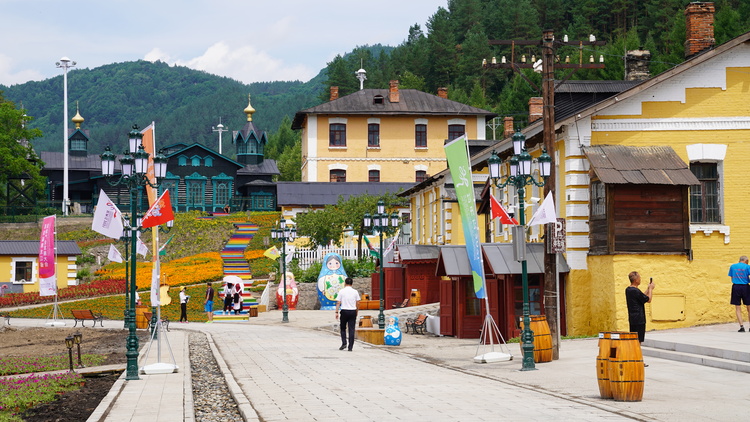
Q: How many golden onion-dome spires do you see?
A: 2